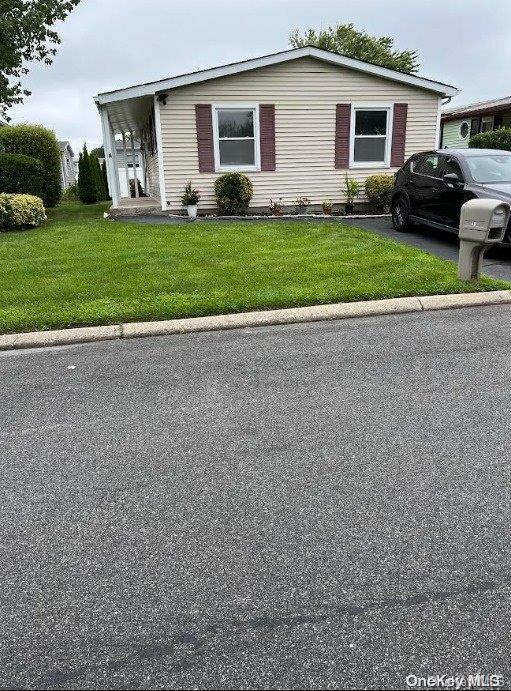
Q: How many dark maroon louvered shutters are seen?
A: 4